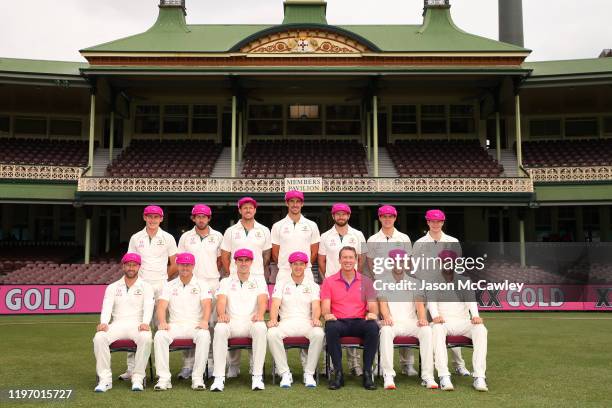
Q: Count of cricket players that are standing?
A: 7